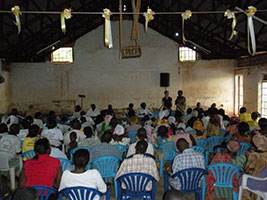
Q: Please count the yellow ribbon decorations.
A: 7